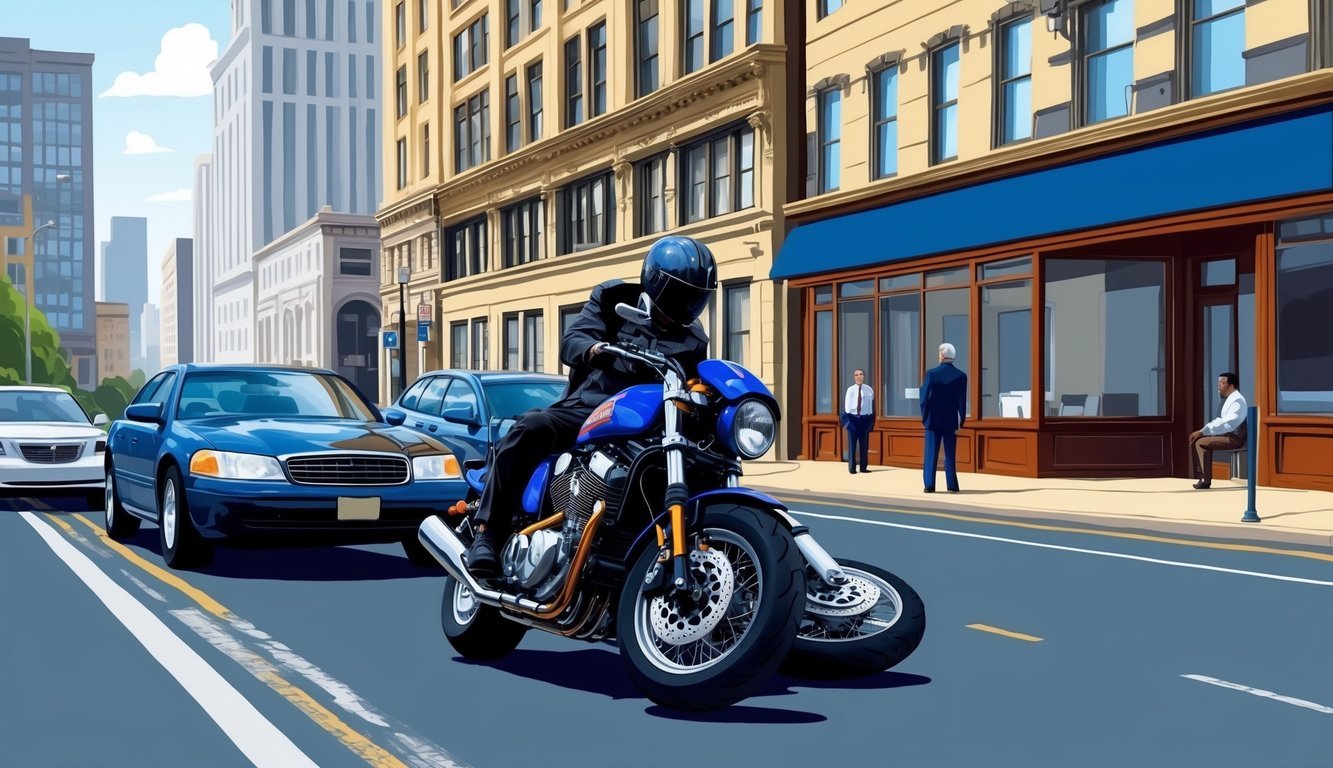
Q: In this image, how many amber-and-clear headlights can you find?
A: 2